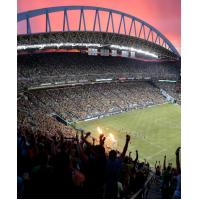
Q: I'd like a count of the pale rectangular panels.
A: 5